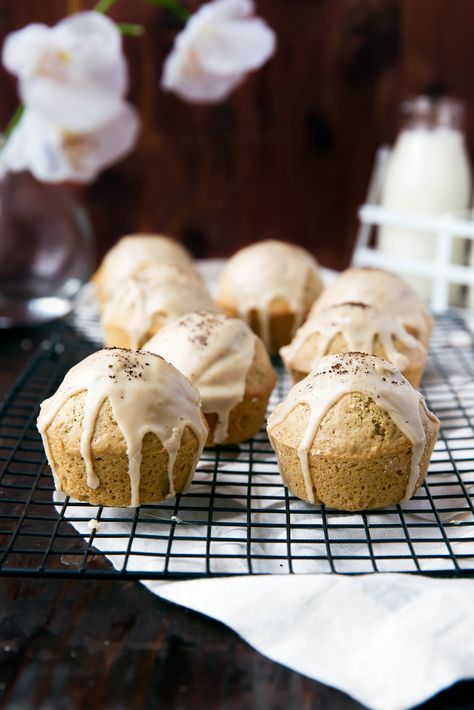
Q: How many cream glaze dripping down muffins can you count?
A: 8